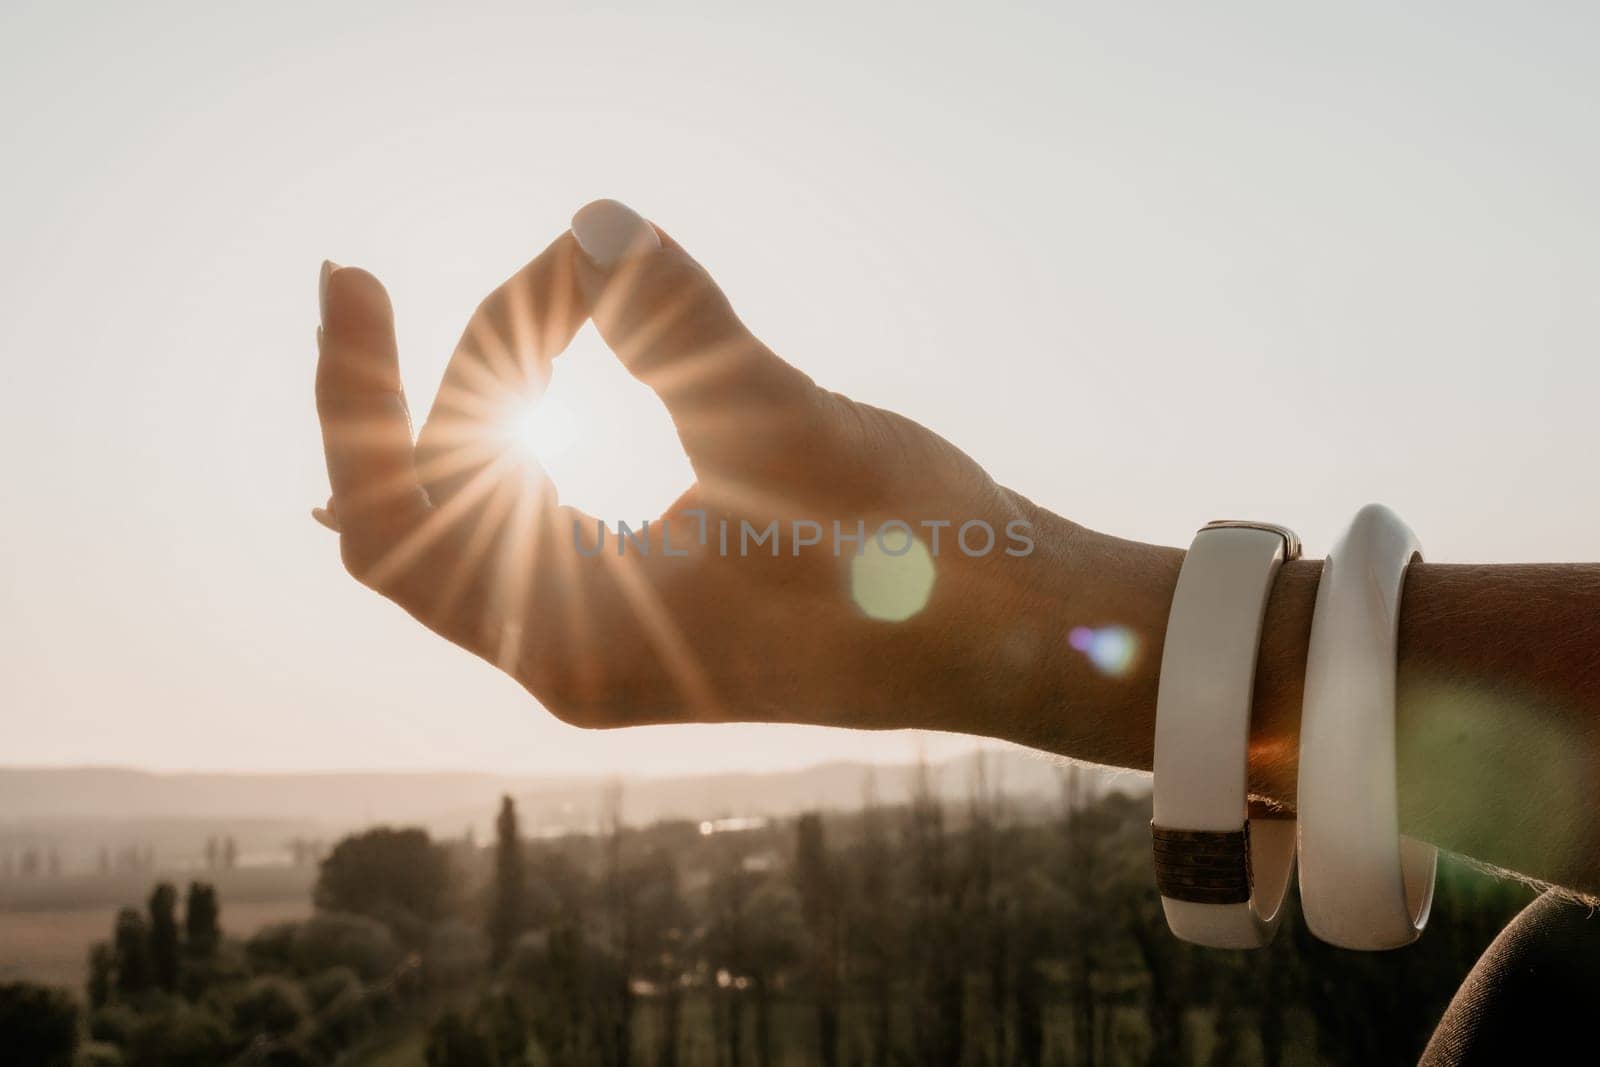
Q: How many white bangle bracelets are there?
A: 2